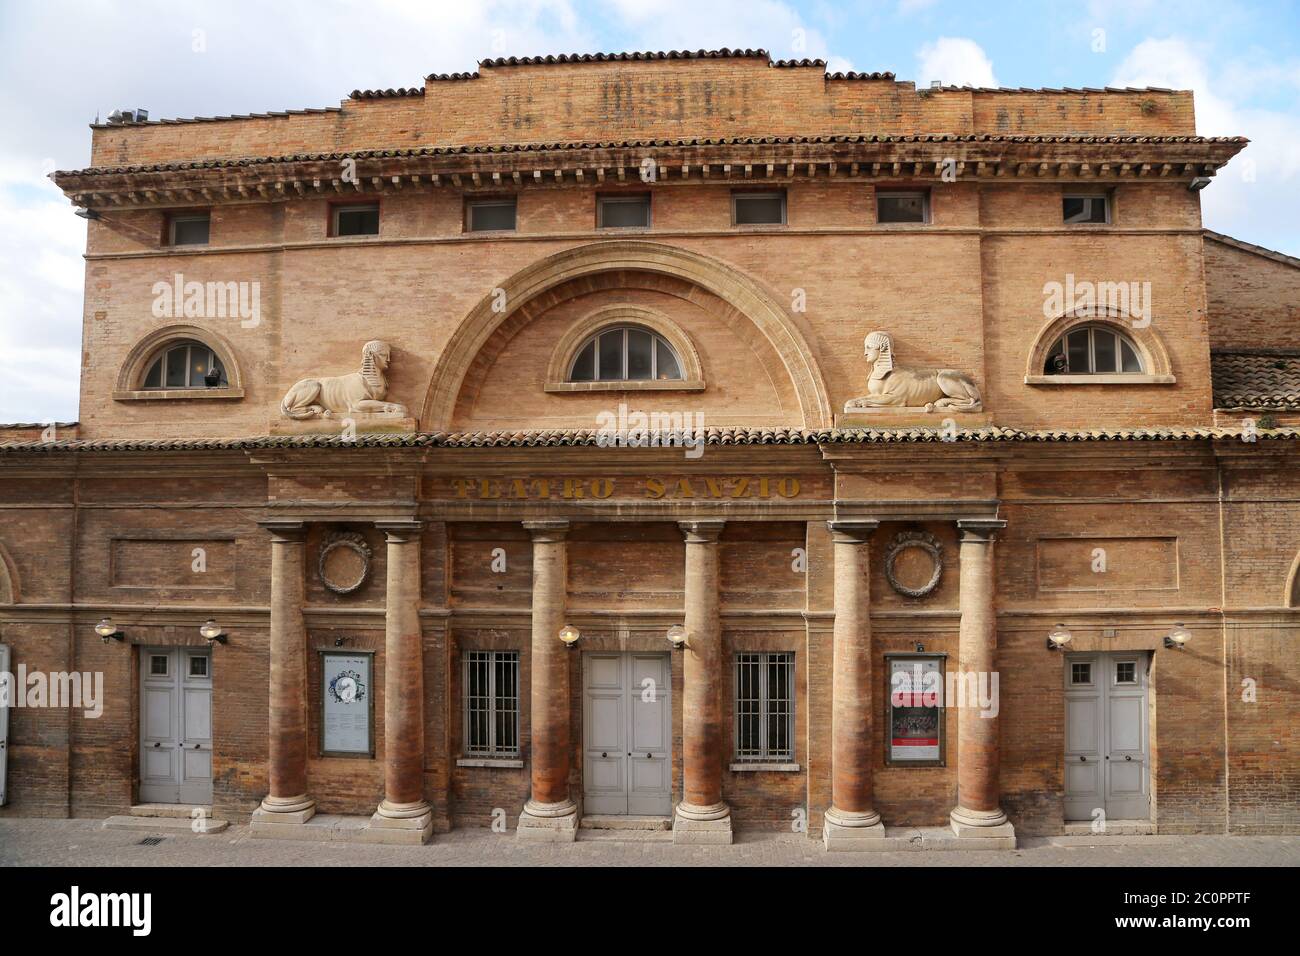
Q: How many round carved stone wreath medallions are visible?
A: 2